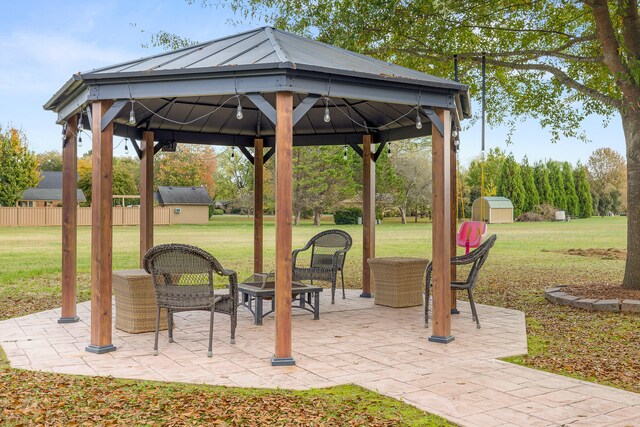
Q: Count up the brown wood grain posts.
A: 8